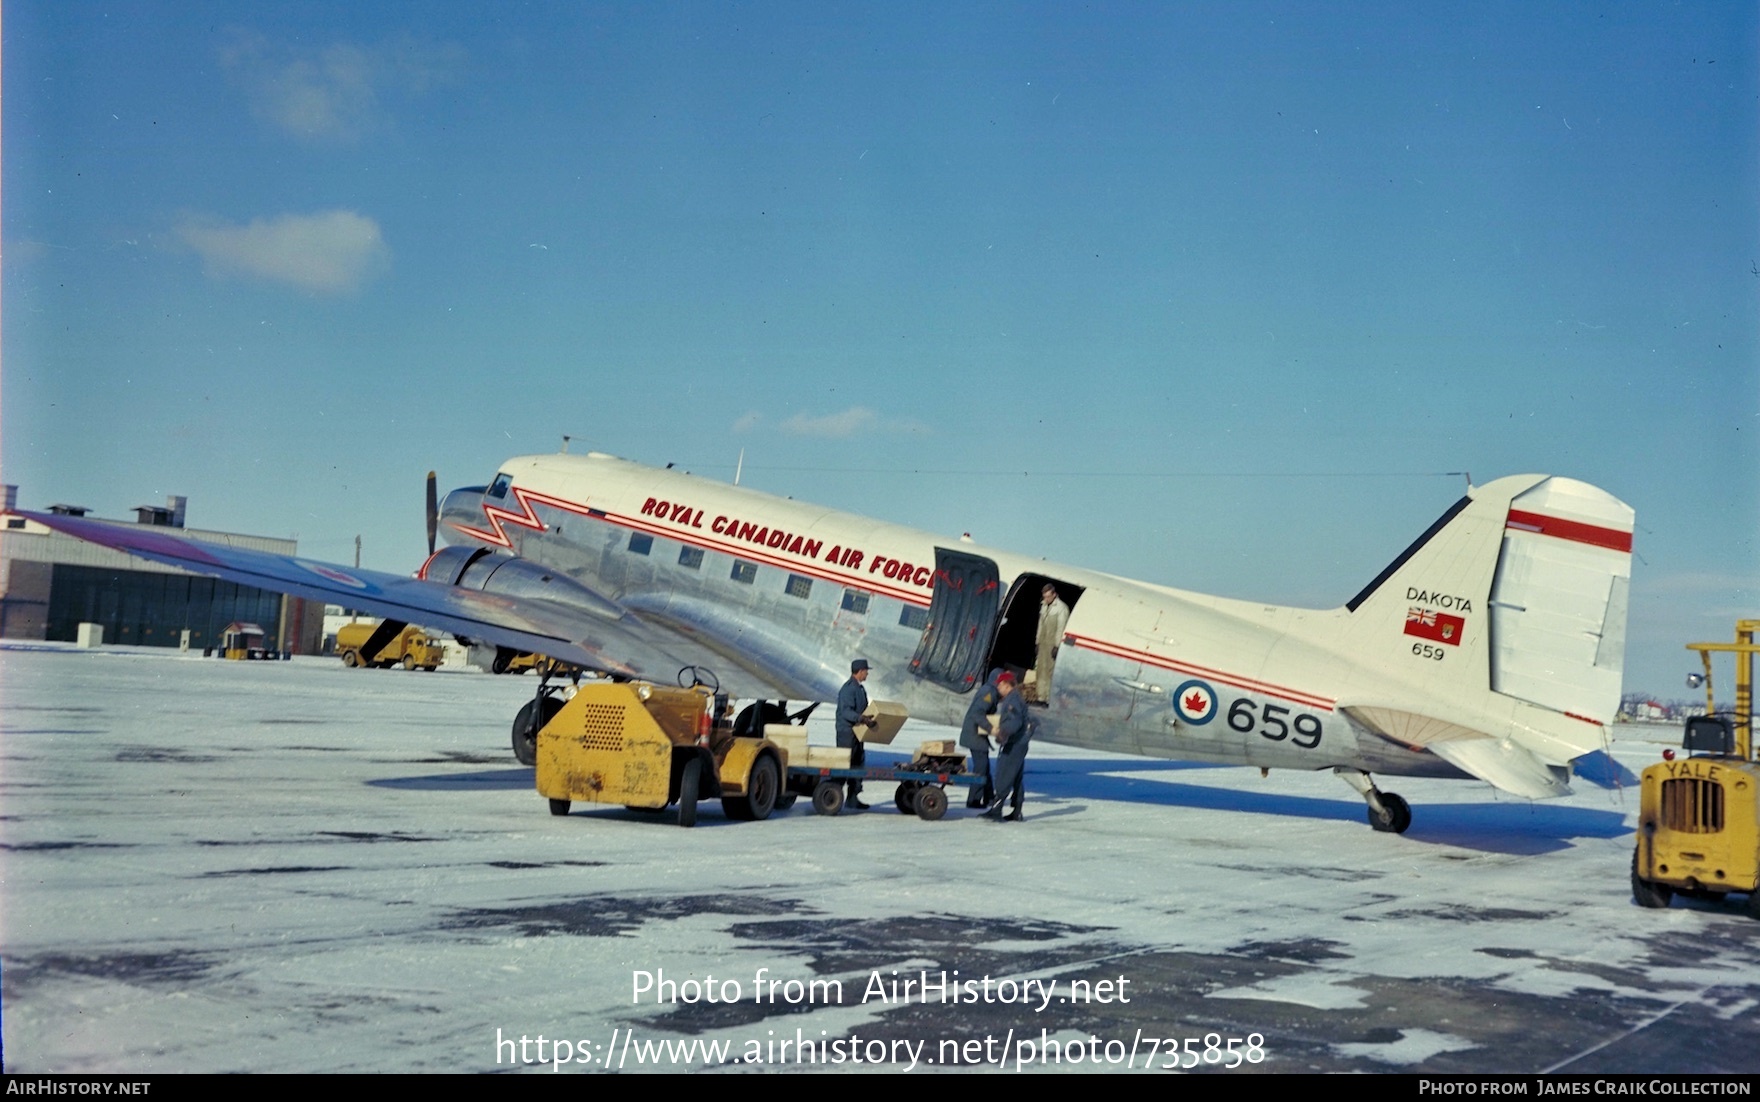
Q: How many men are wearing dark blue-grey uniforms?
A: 3